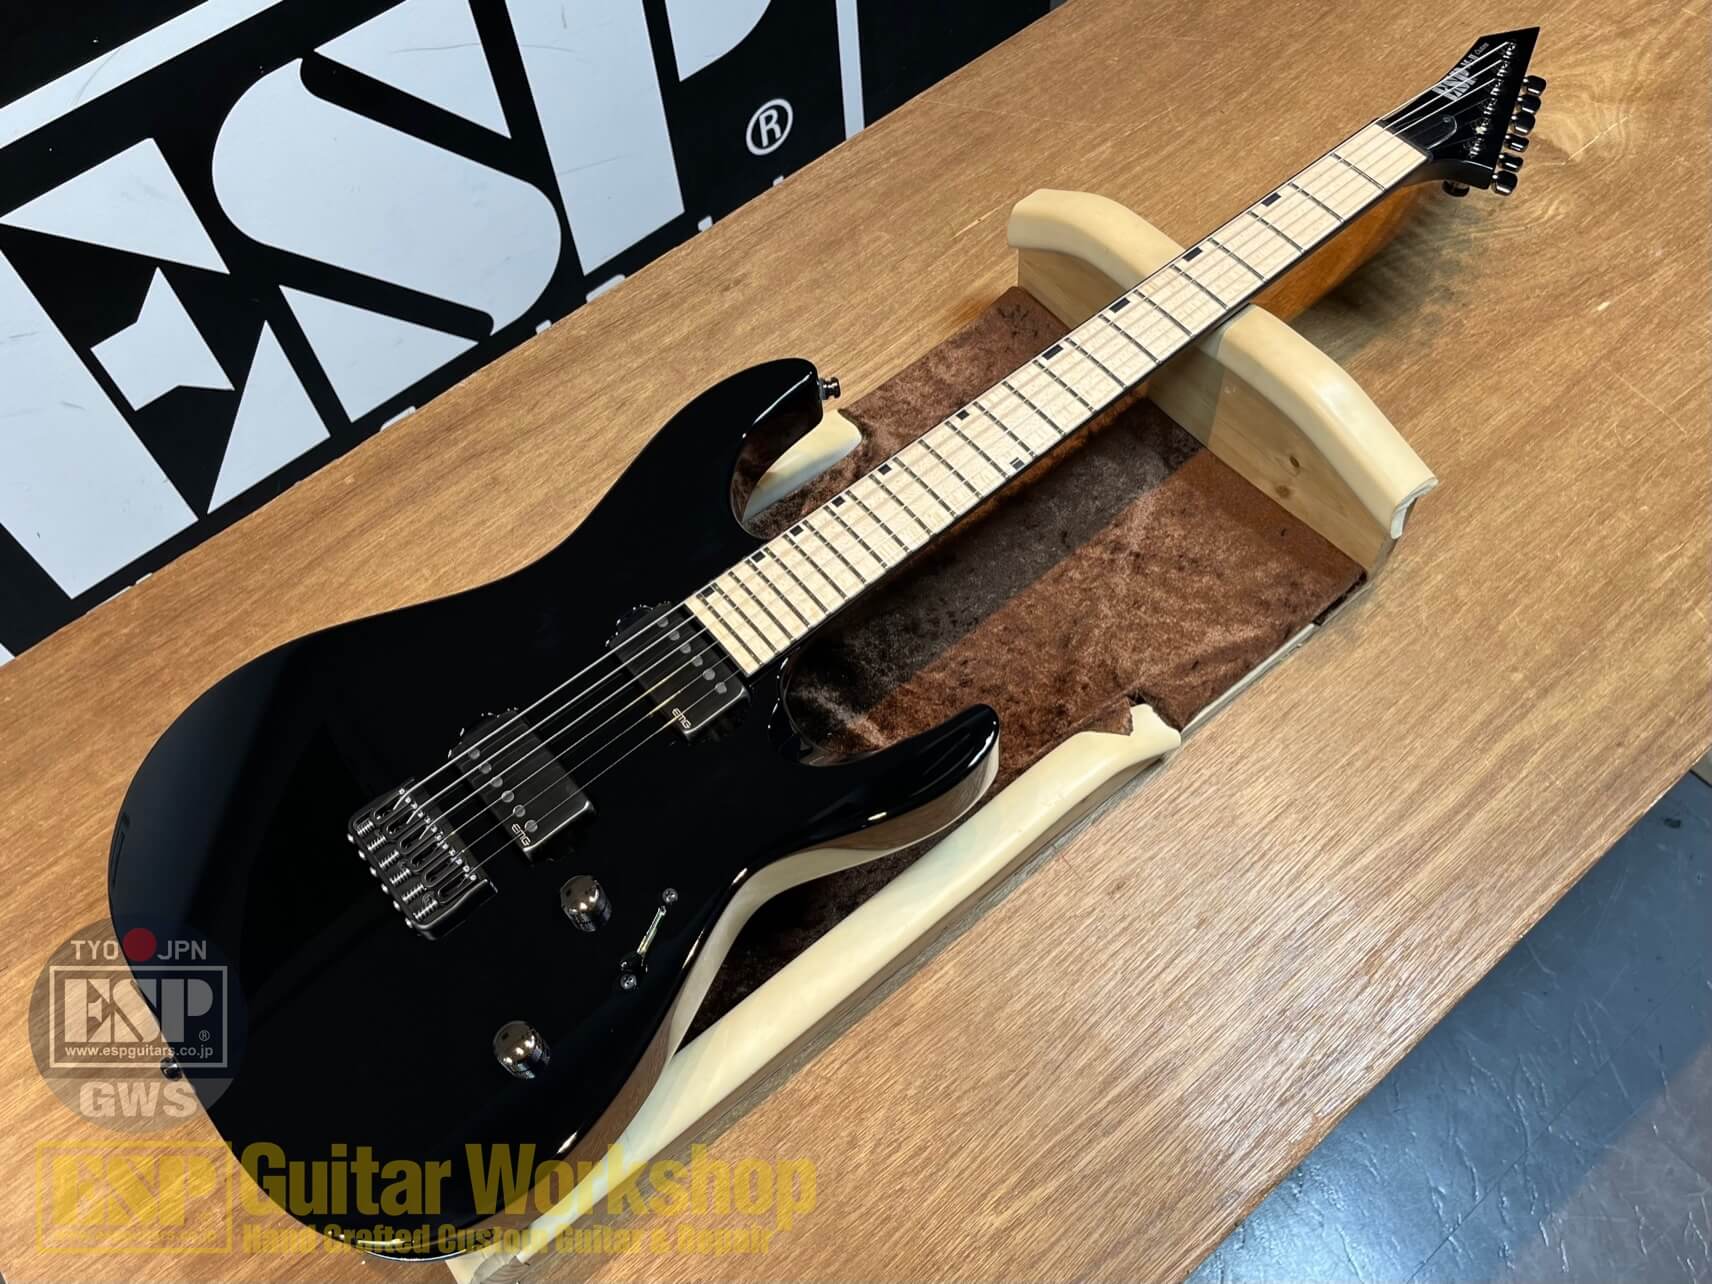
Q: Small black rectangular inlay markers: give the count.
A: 11